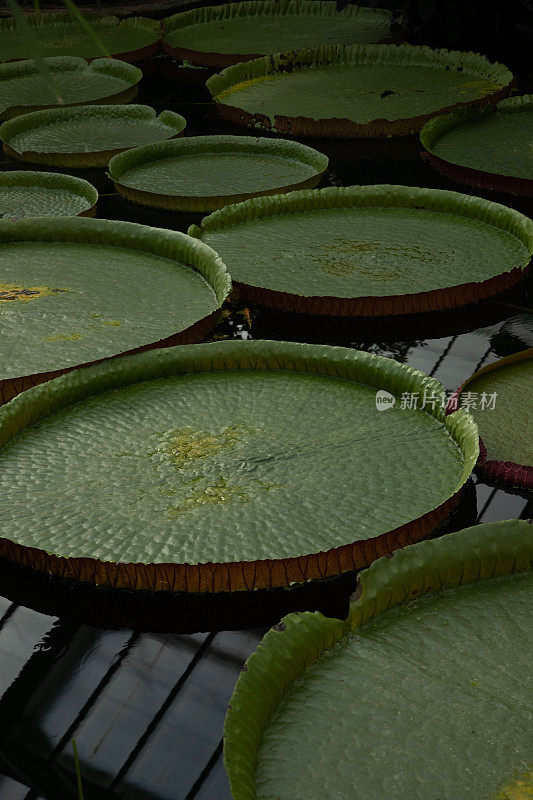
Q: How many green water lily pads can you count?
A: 13